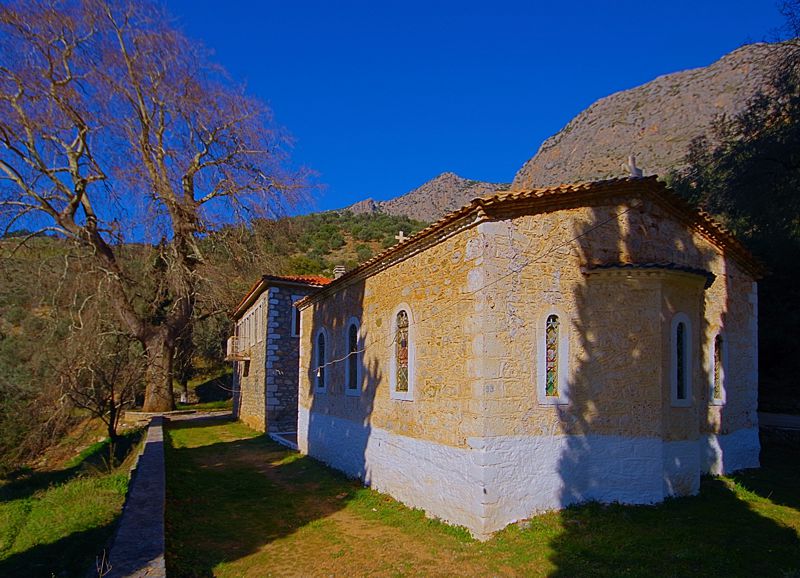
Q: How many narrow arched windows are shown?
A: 6